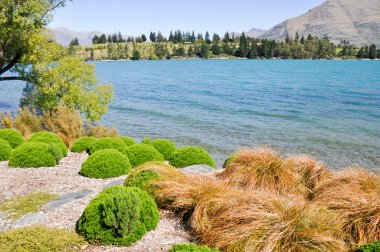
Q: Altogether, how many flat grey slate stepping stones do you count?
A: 3